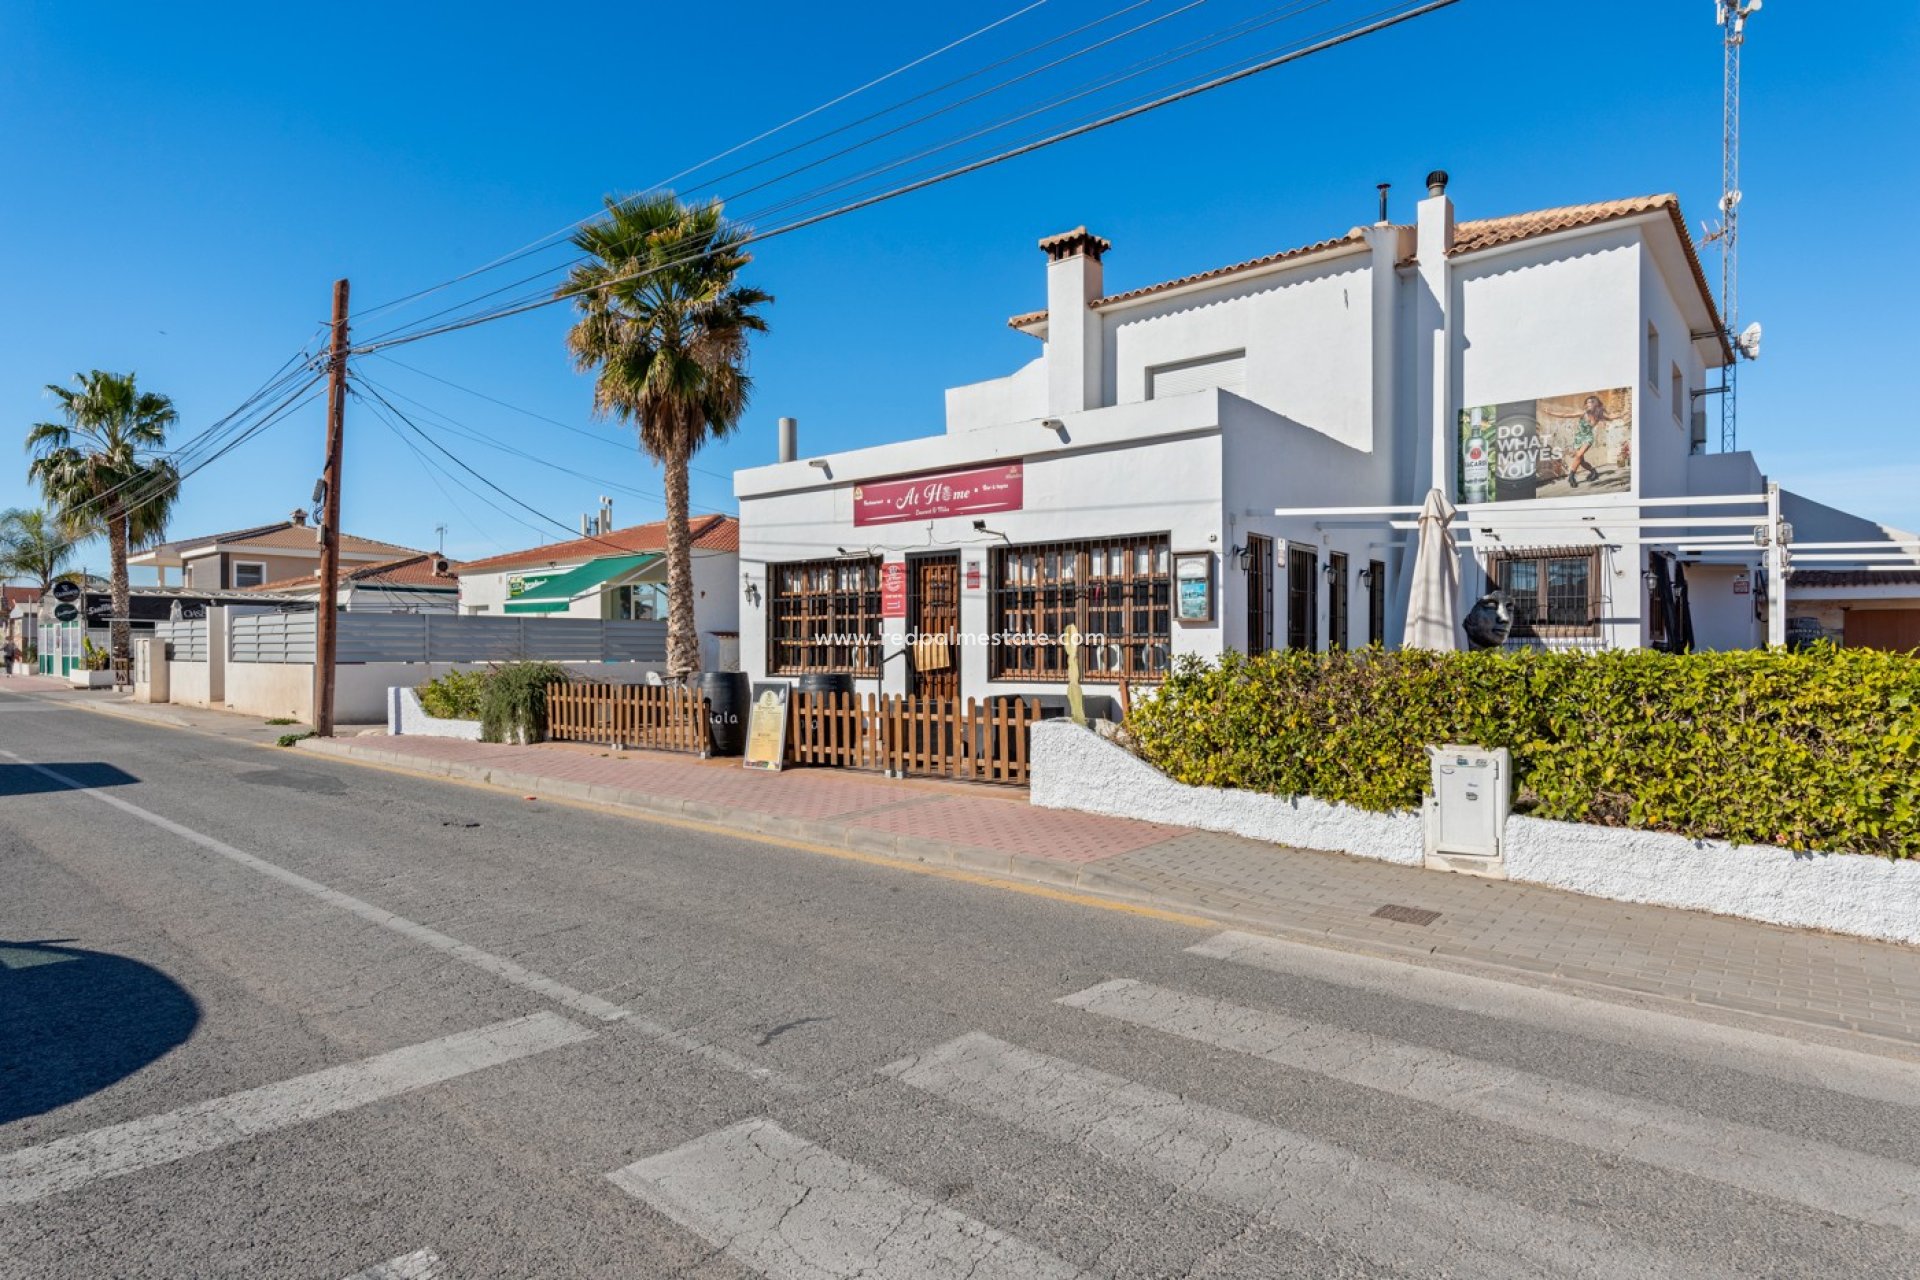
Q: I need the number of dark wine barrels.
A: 2